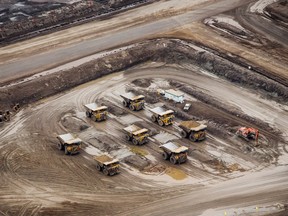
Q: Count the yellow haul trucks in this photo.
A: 8